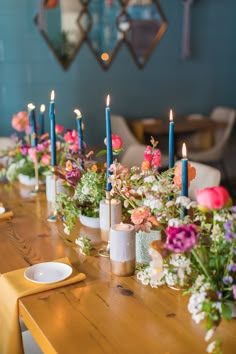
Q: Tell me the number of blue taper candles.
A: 7